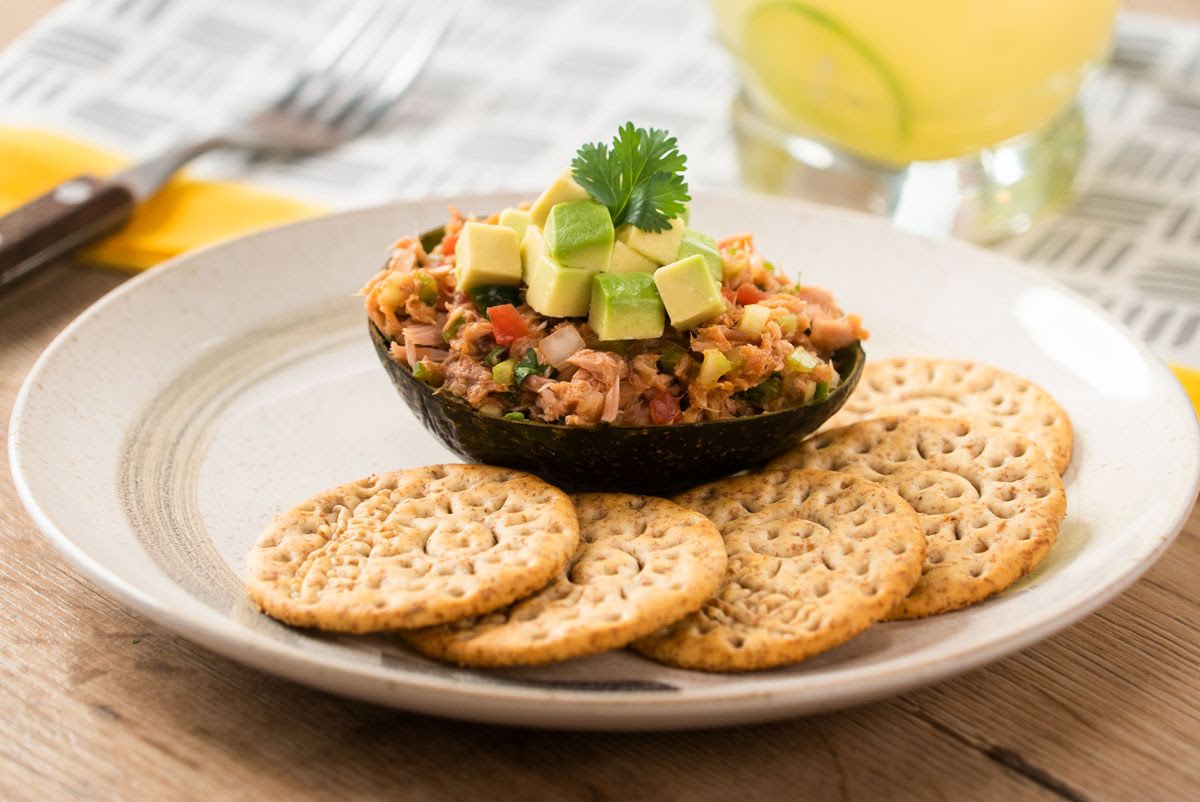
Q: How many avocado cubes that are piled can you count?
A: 12